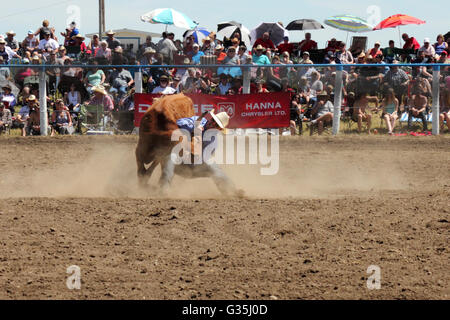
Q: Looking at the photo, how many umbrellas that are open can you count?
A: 7